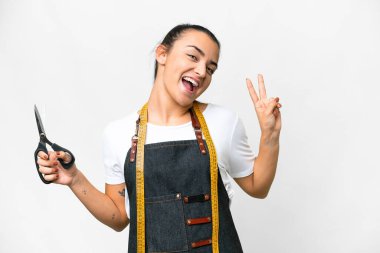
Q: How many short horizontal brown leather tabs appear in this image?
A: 3